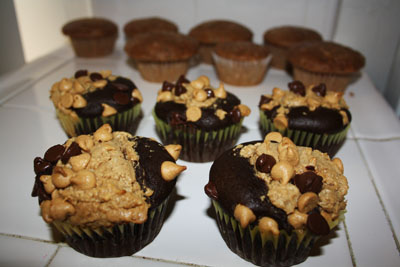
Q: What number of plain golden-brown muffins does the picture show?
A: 7